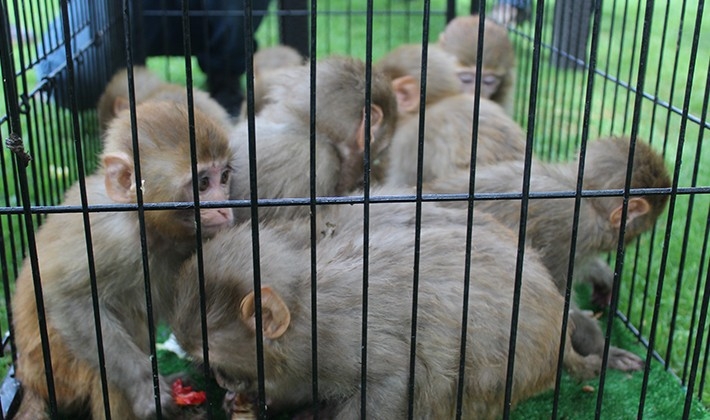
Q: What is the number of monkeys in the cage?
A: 8